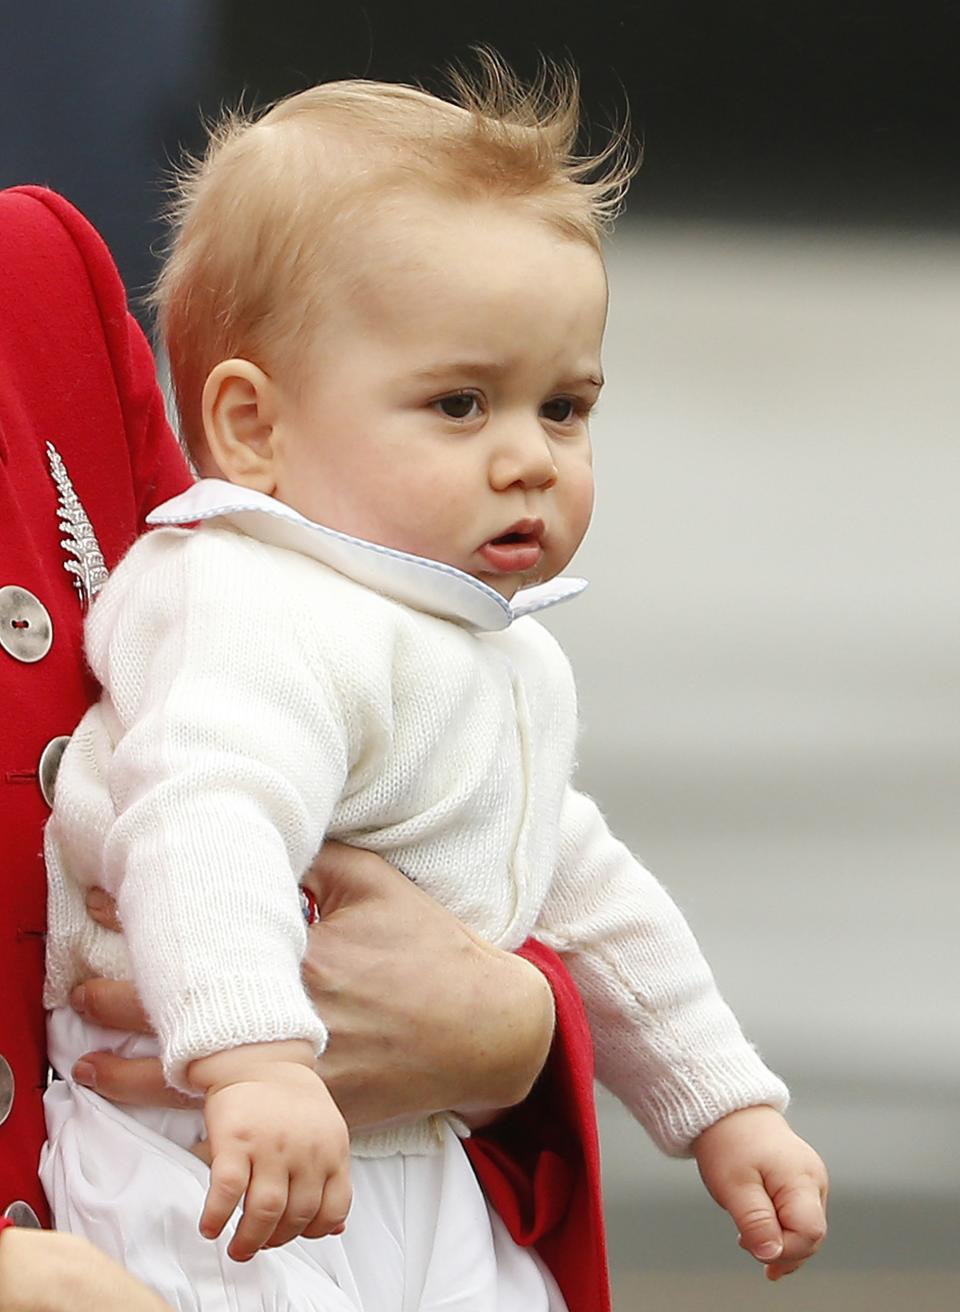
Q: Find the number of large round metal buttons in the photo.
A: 4